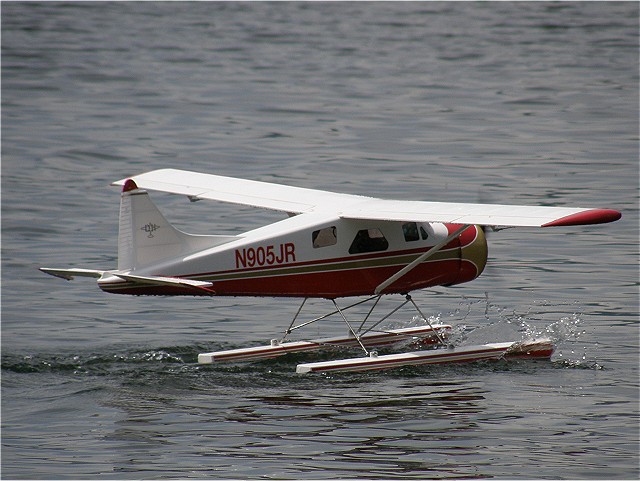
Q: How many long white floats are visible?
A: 2